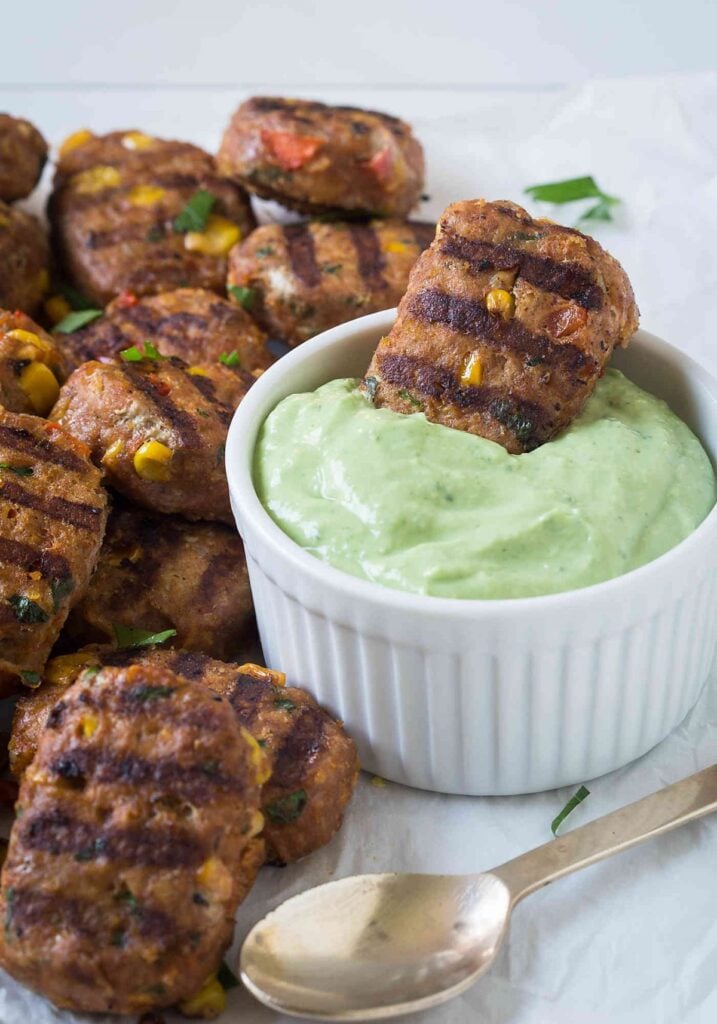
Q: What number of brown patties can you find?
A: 13